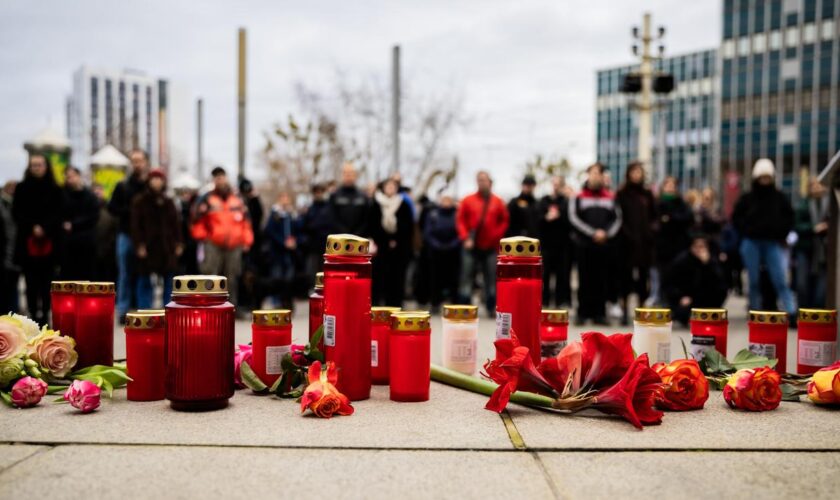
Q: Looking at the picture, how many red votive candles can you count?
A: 14